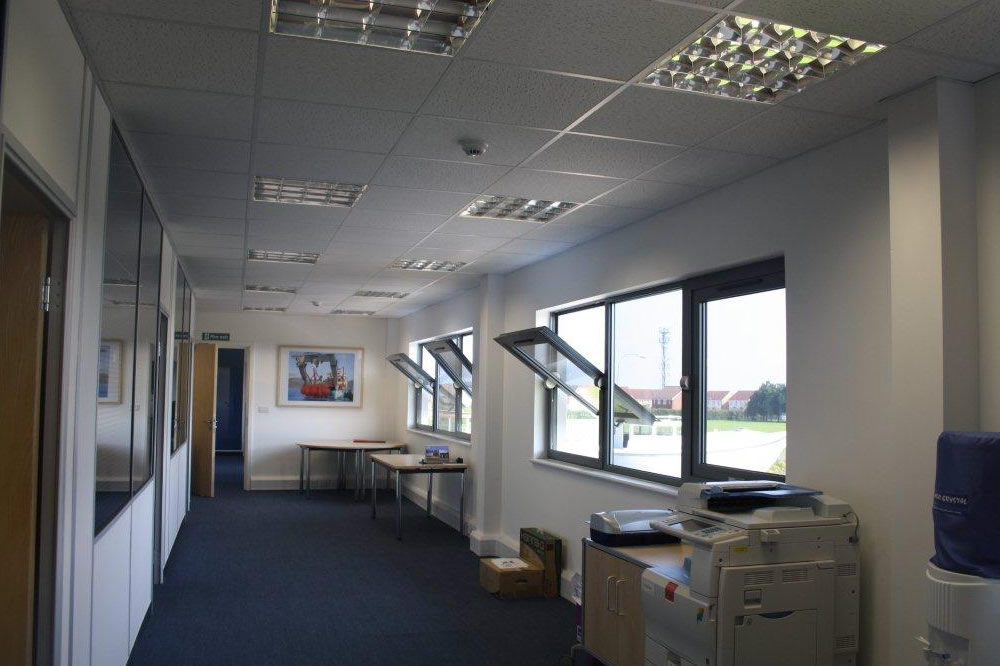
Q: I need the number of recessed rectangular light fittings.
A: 10